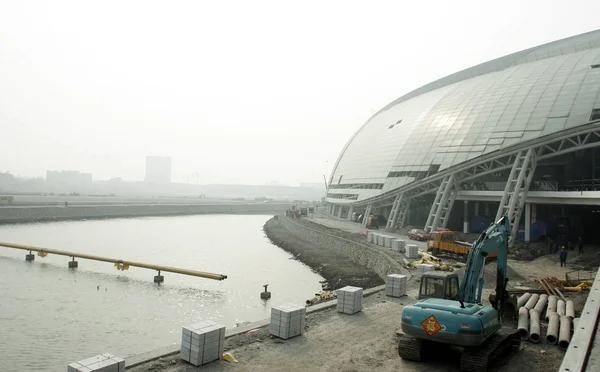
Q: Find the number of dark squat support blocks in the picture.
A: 4